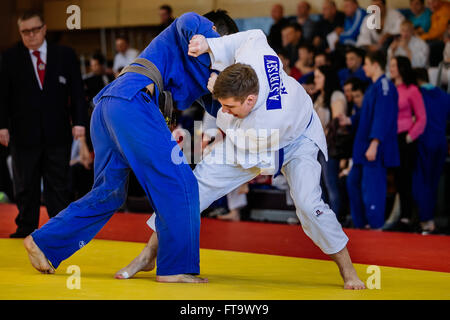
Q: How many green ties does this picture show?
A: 0